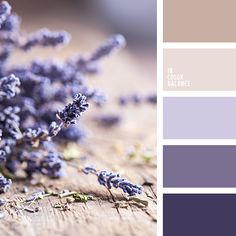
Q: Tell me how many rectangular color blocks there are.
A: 5